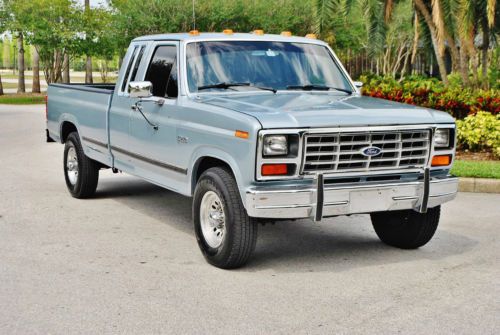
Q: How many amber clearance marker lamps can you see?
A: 5